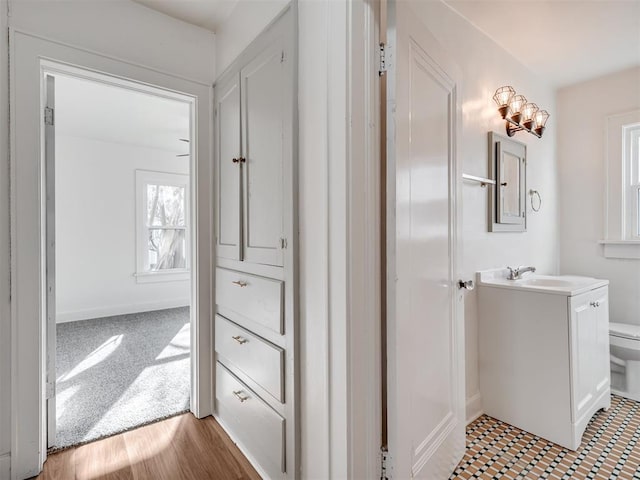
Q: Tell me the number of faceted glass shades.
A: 4